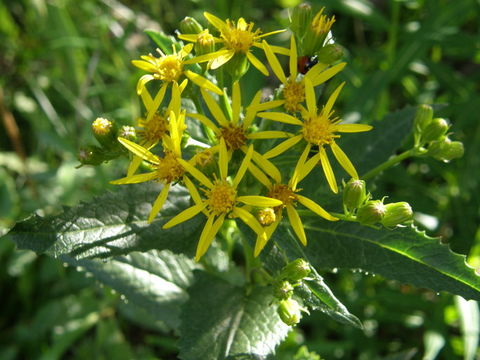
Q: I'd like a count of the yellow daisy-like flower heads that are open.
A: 9